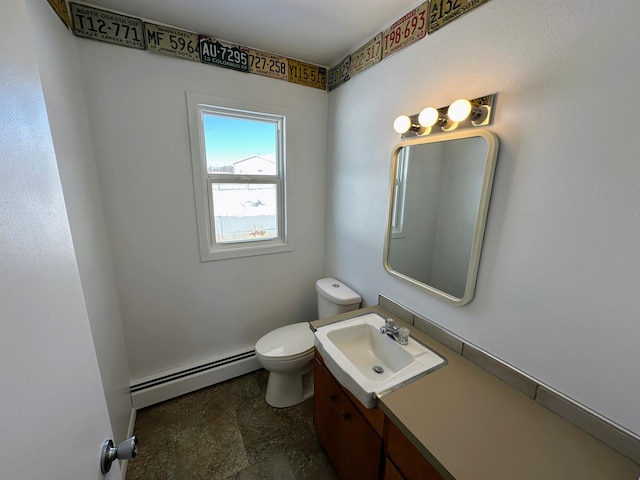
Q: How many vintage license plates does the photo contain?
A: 10